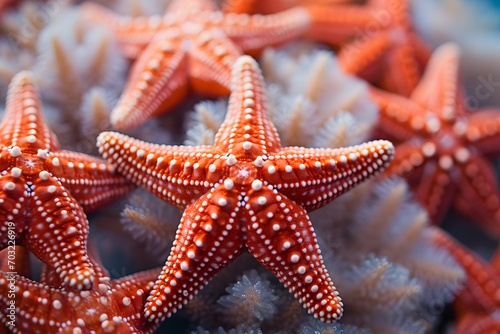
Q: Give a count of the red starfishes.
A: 7